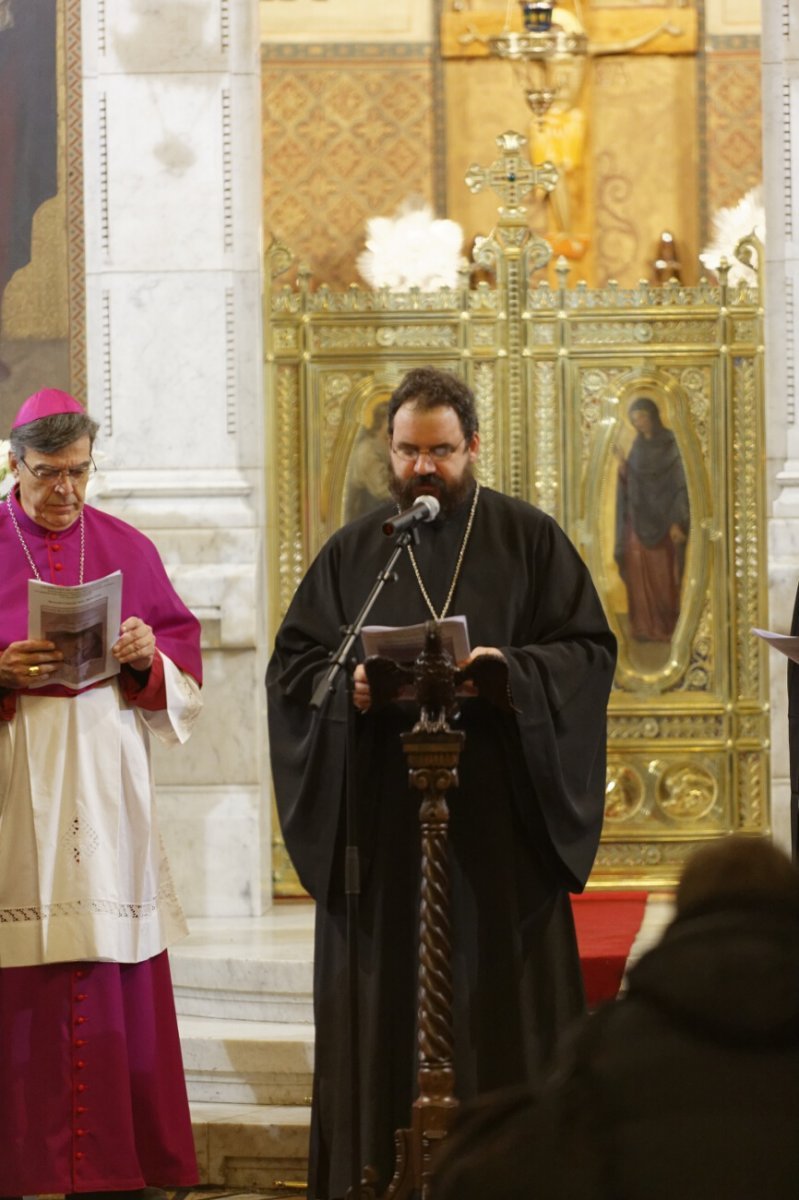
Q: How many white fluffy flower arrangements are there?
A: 2